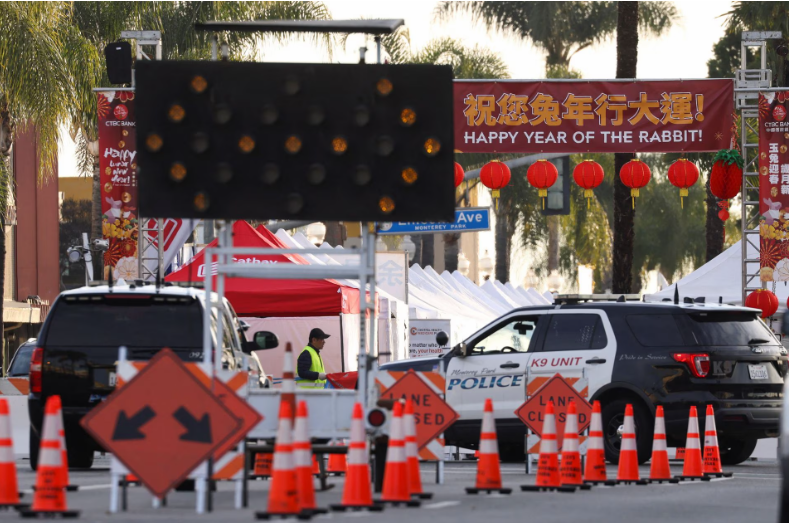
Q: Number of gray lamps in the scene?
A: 12